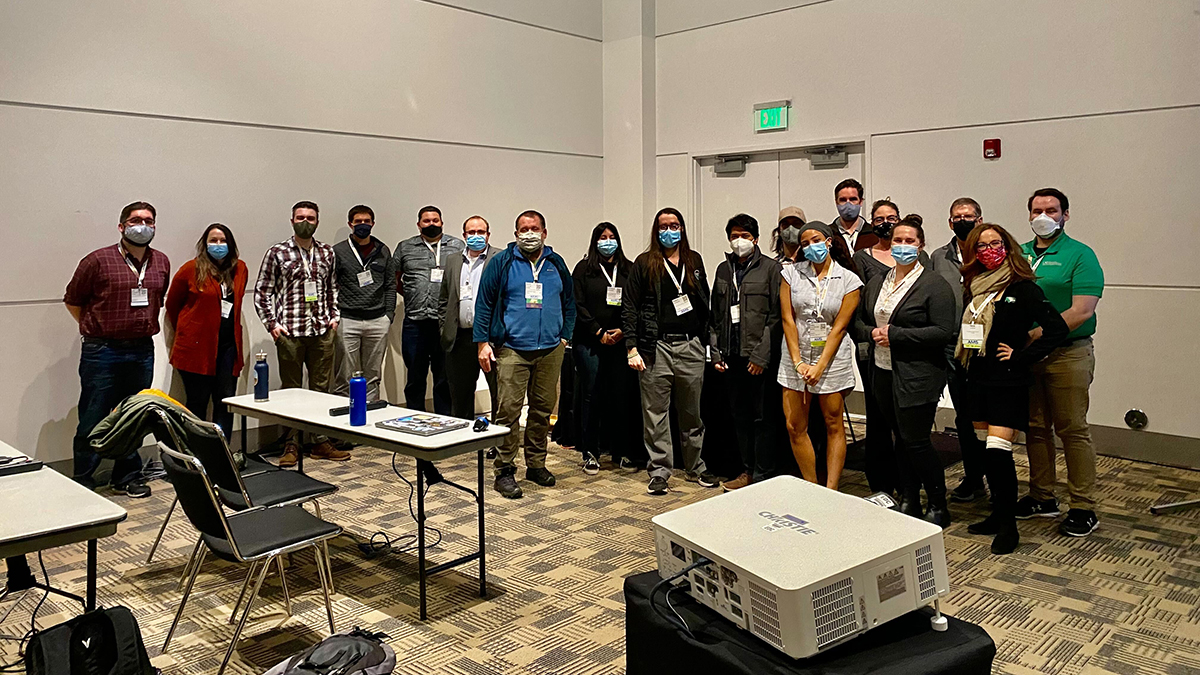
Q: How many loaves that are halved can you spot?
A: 0